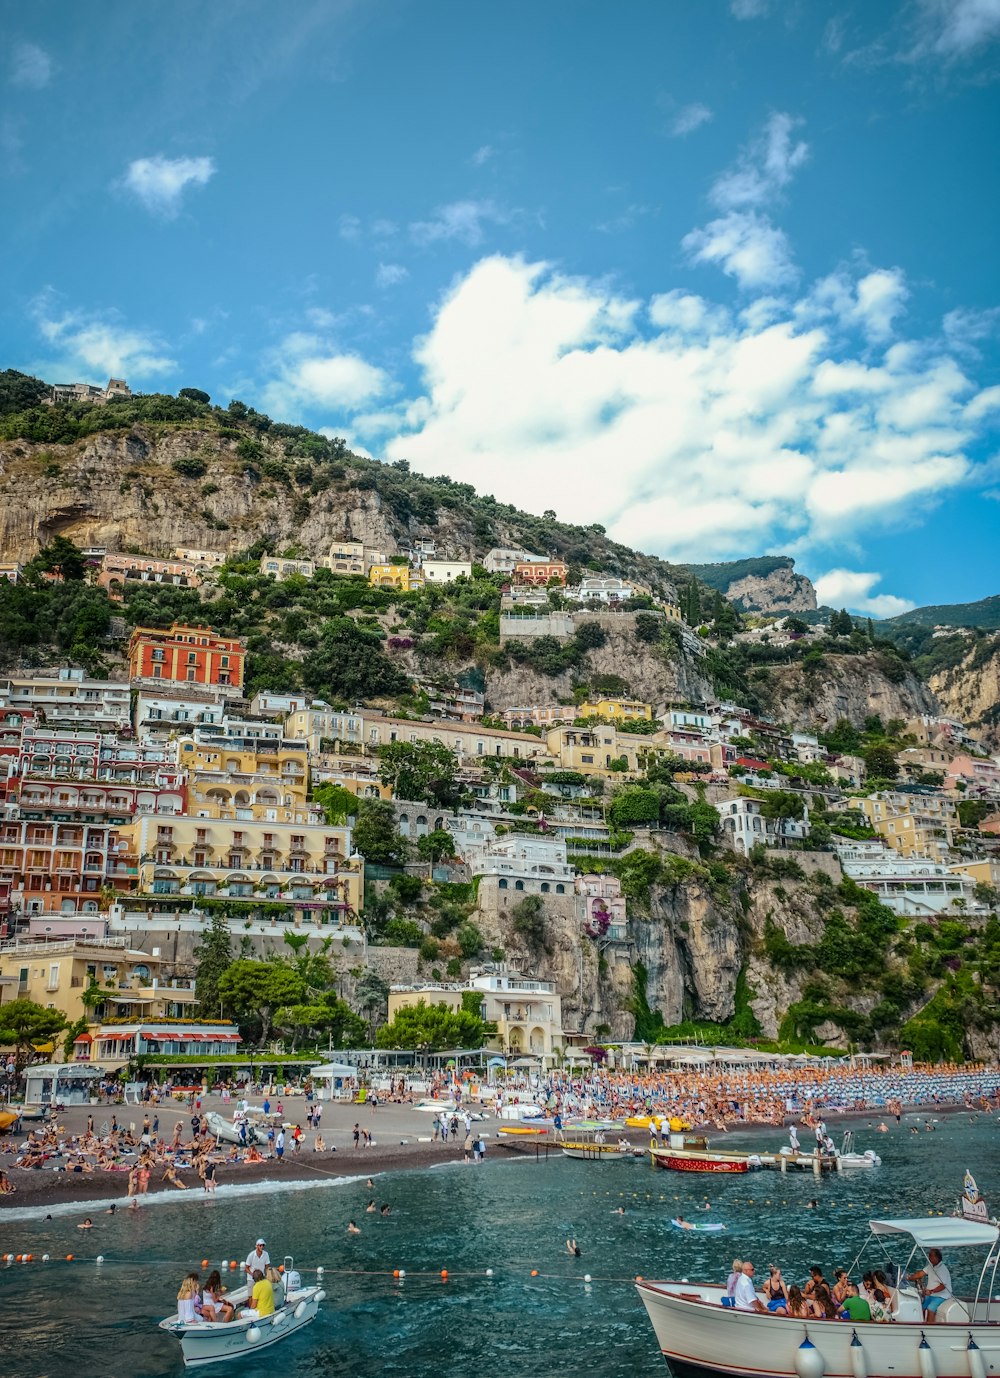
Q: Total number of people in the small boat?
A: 6